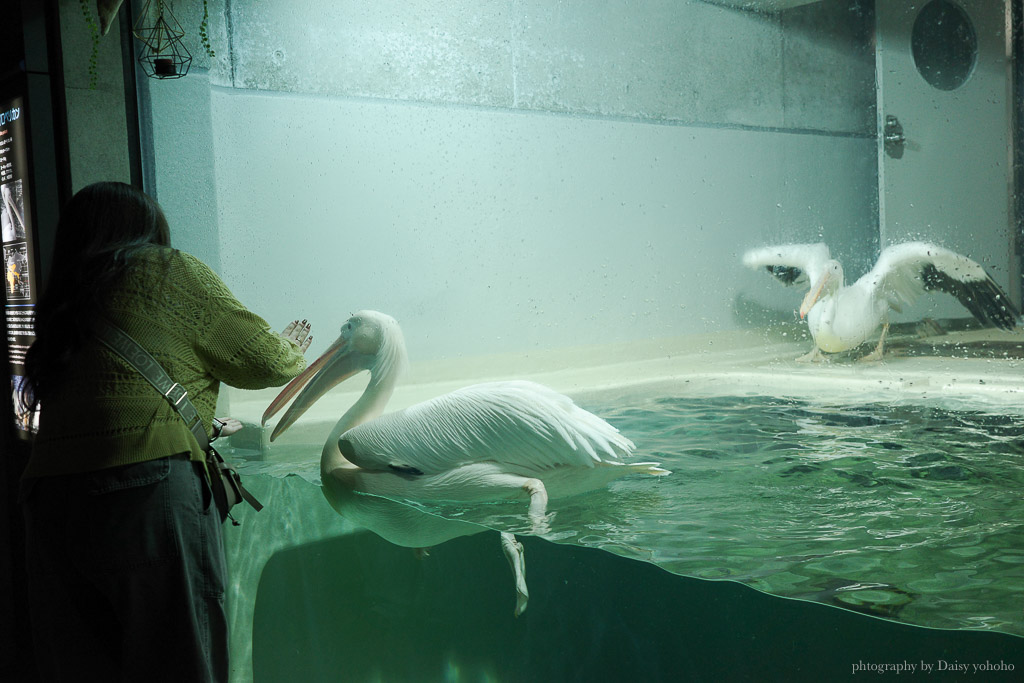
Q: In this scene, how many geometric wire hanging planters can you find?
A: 2